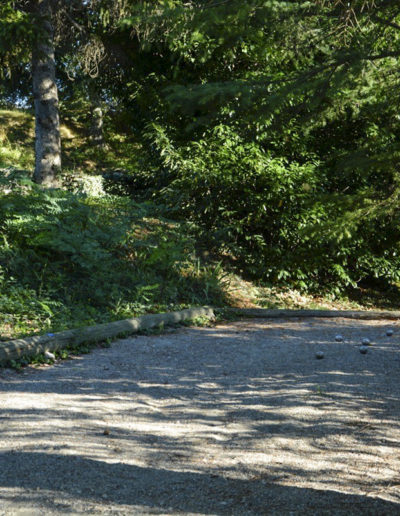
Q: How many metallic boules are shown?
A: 5